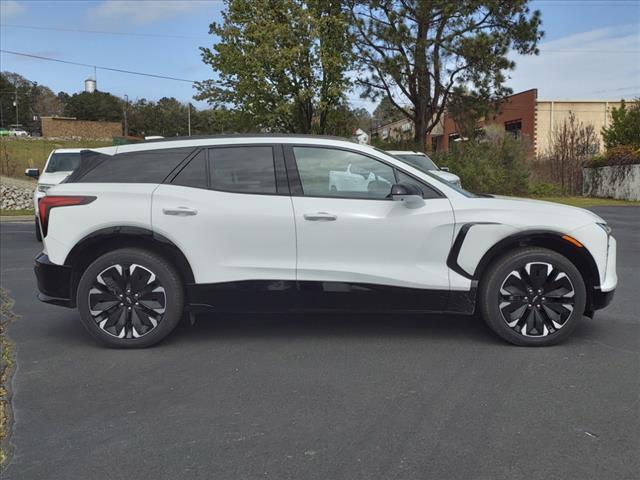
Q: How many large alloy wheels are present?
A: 2